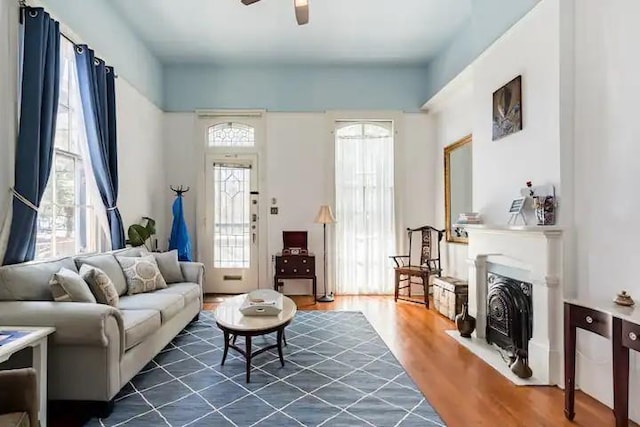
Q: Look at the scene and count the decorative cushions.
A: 4